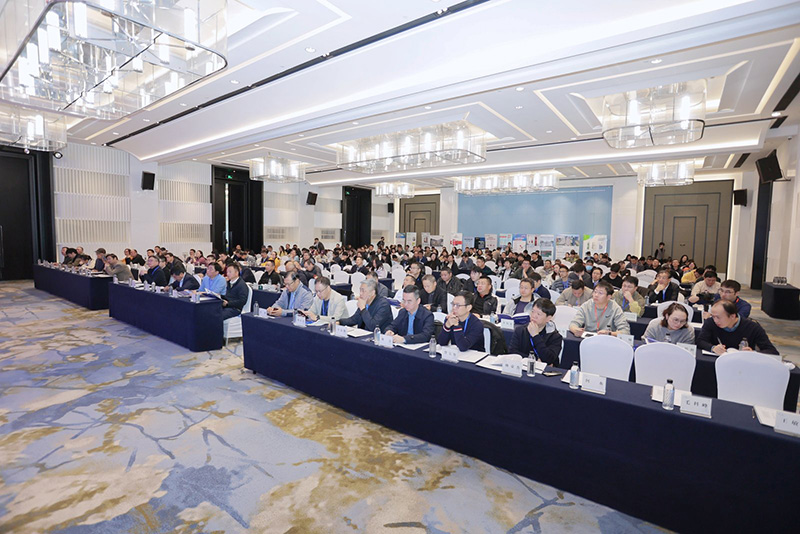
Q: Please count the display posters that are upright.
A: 14